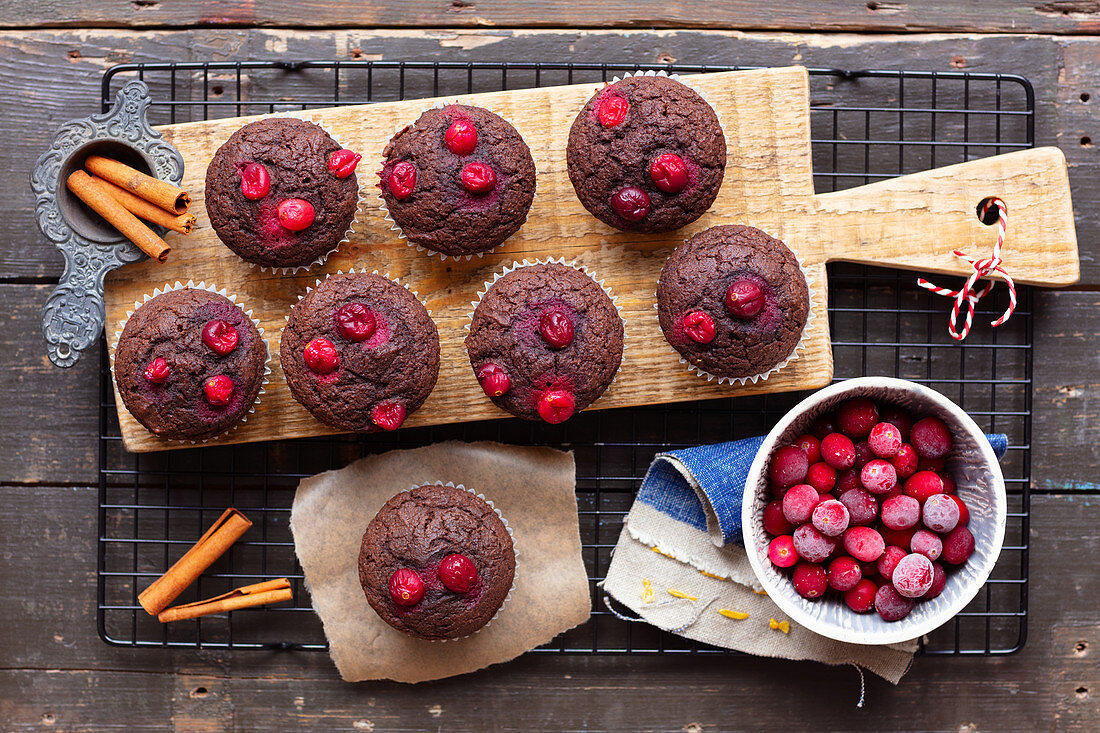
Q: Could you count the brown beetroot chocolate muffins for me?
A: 8